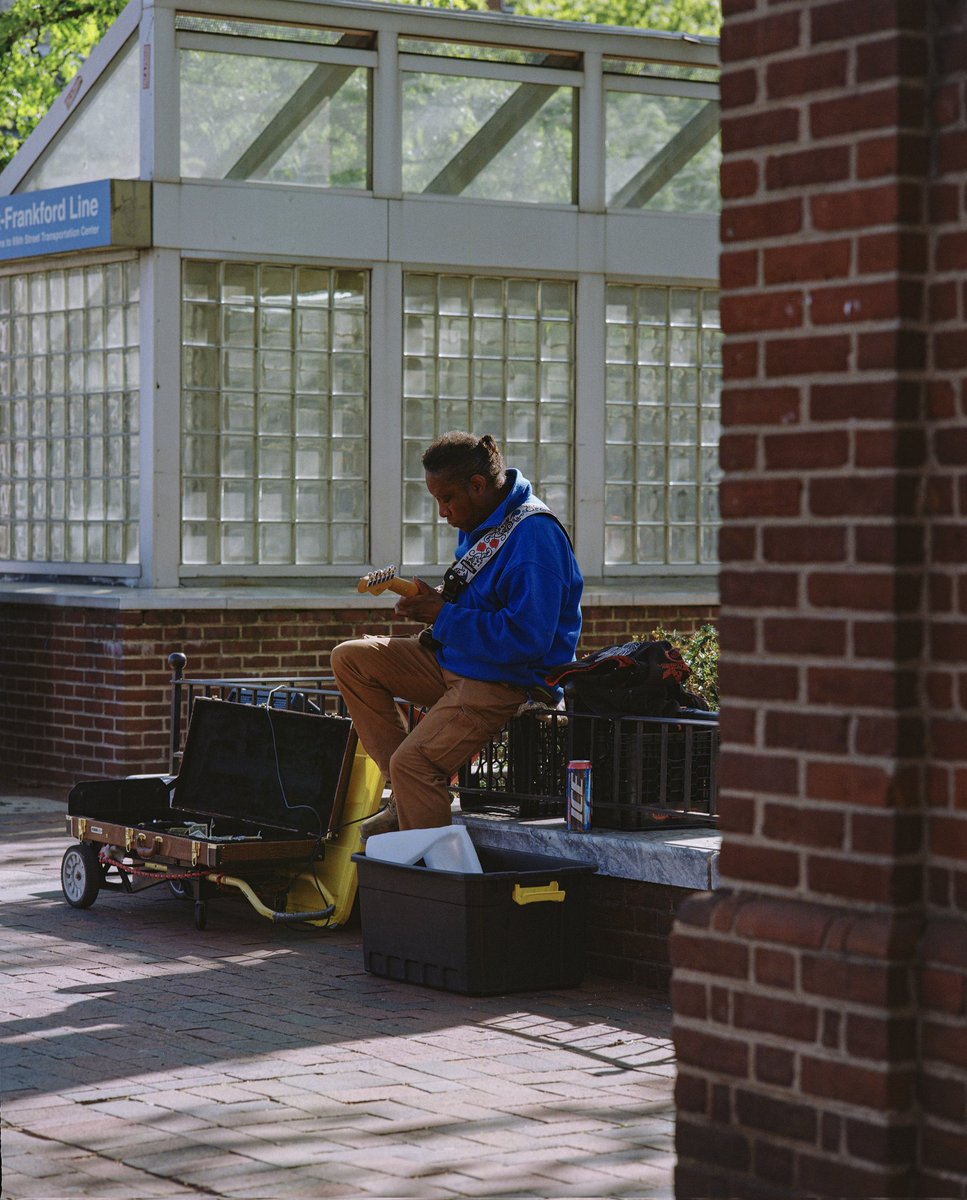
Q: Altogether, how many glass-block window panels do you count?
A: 4